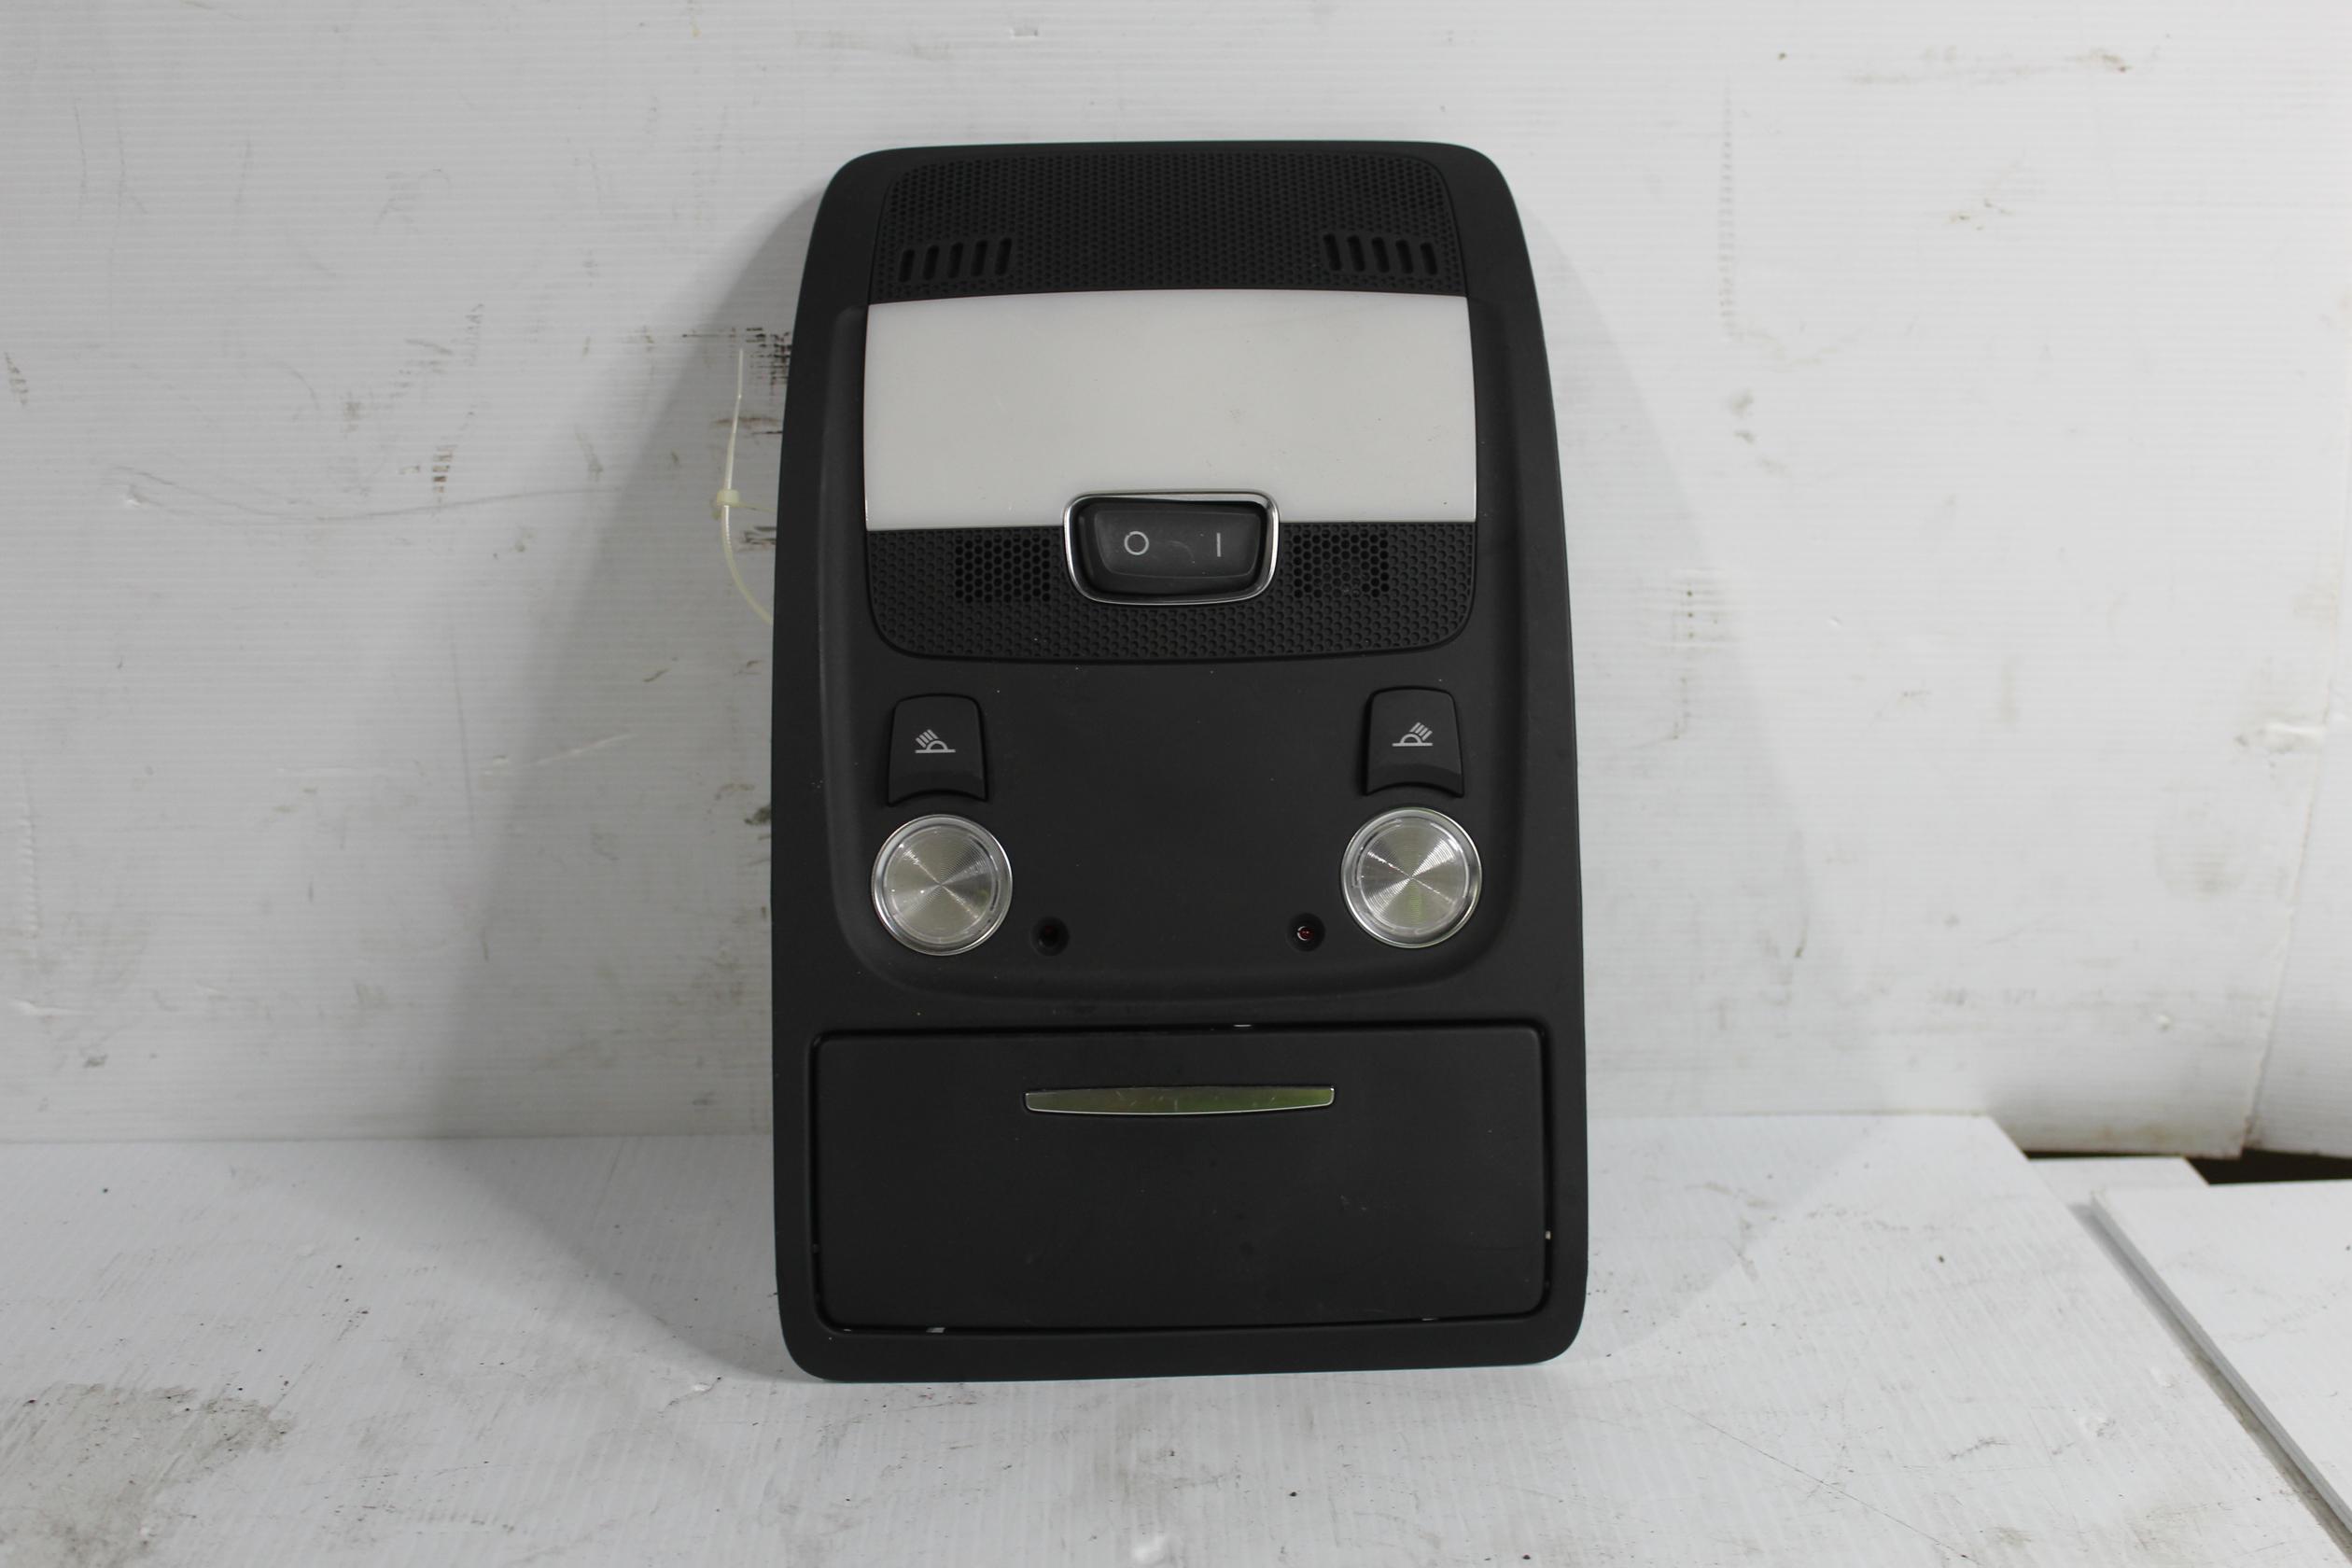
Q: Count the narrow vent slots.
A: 10